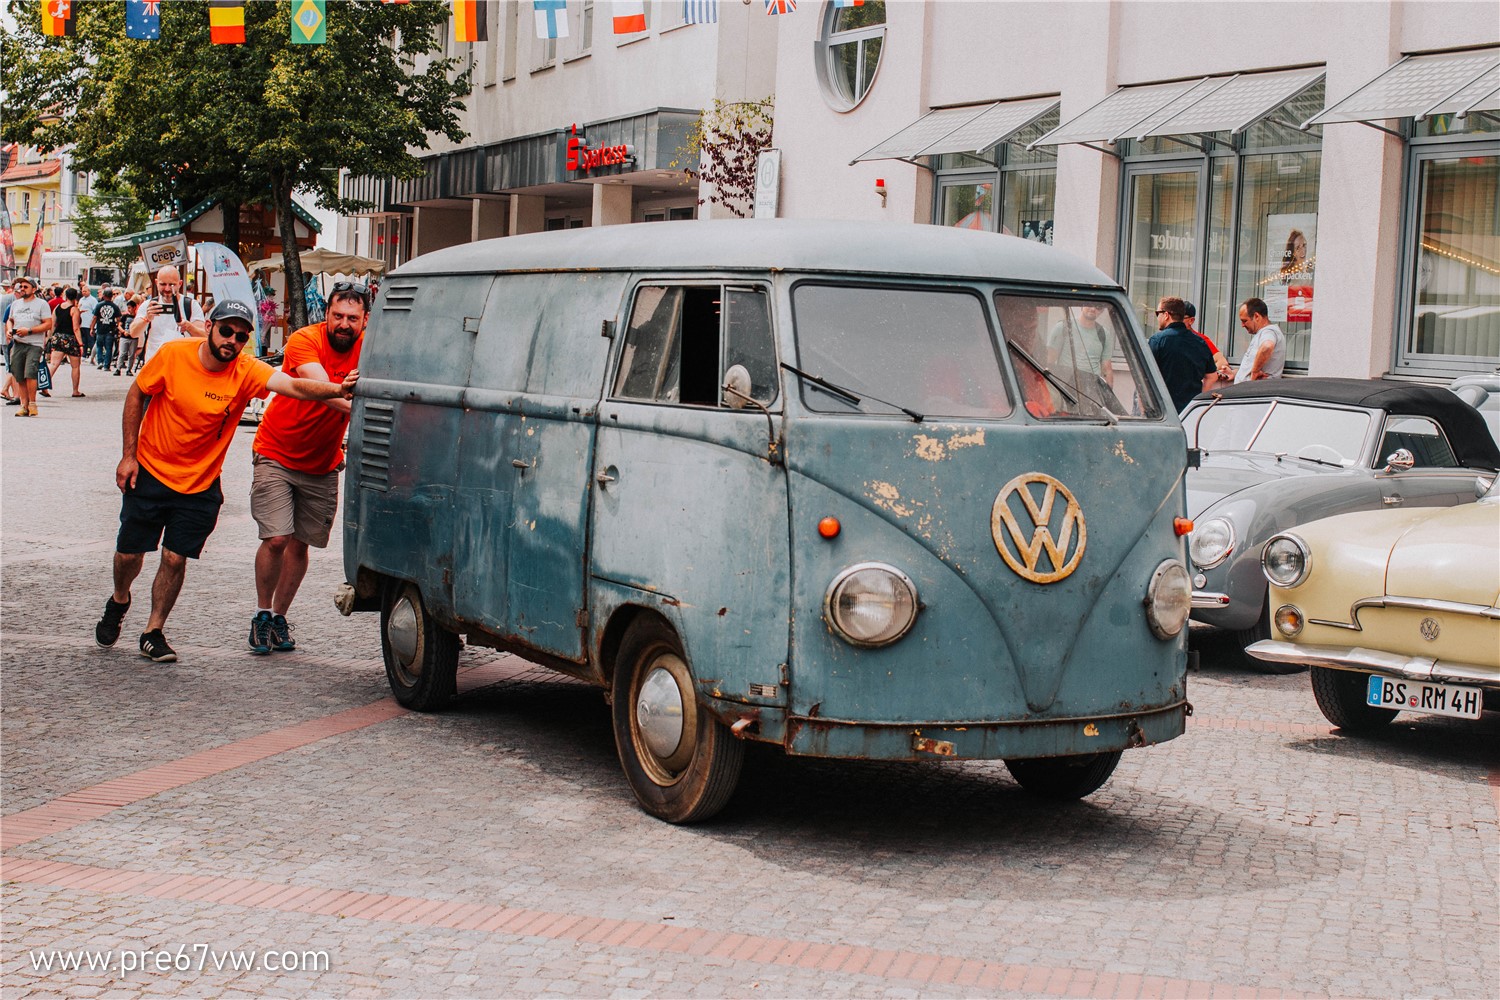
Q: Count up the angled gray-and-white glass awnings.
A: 3